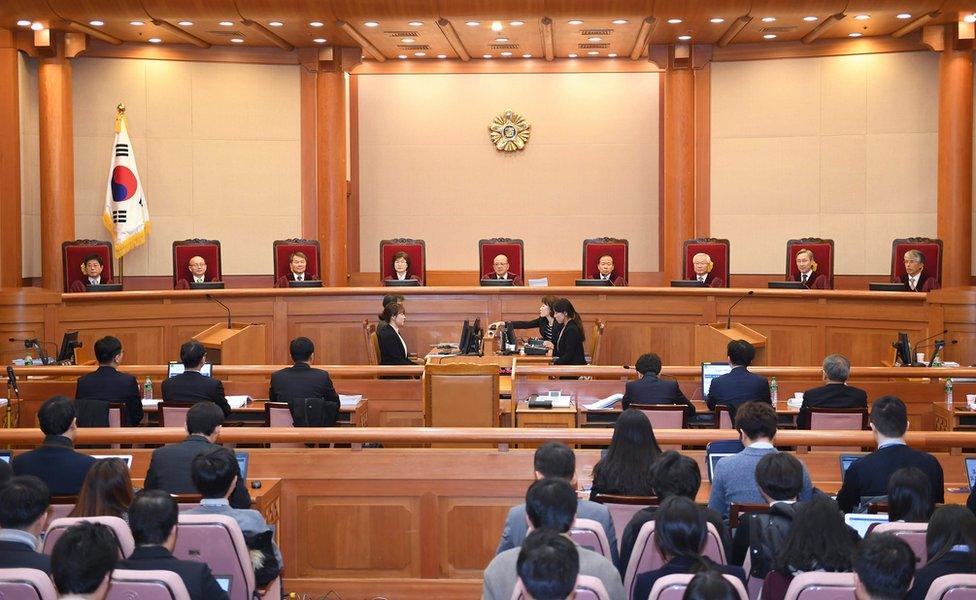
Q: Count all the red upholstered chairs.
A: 9